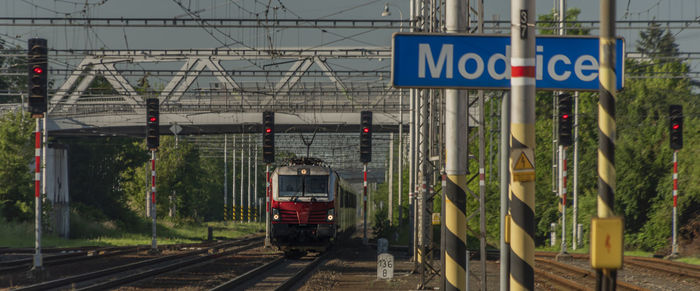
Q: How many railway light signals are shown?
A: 6